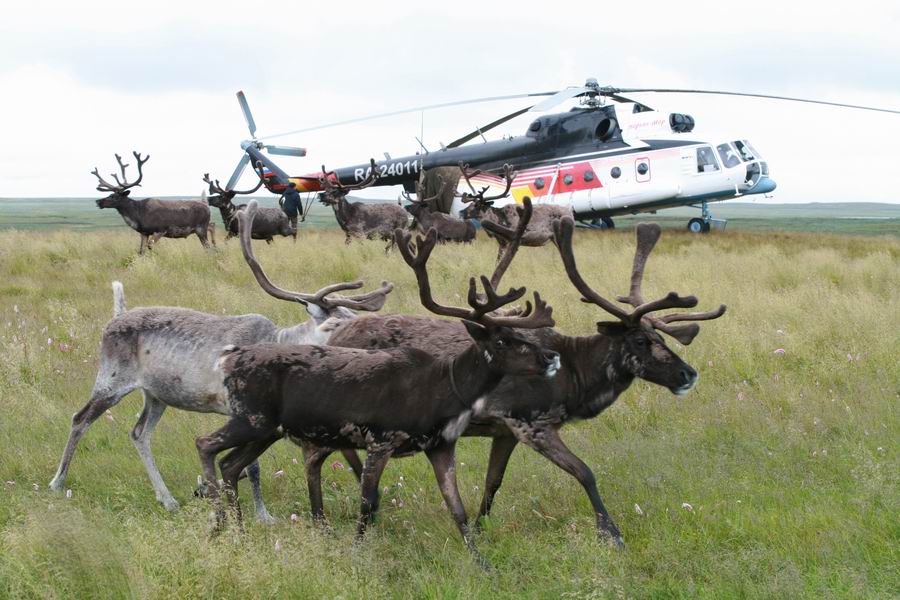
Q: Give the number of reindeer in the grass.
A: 8